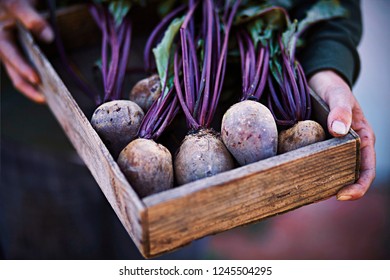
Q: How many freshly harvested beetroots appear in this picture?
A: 6